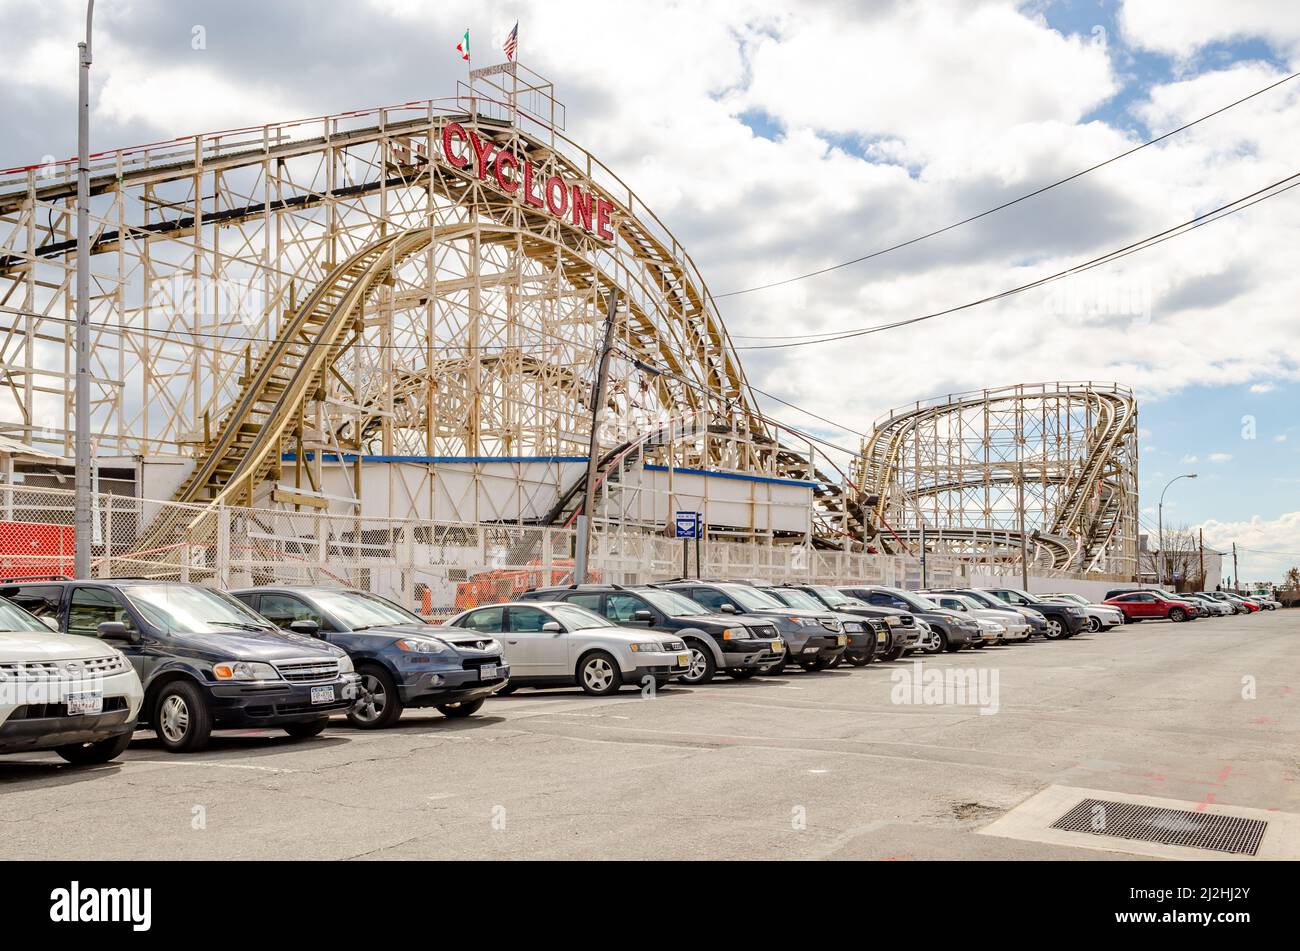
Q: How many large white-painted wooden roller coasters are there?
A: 1